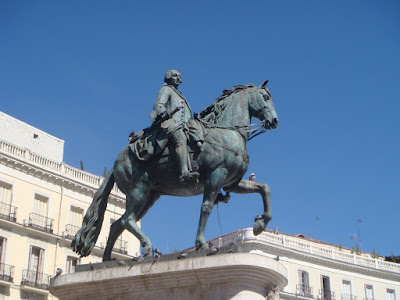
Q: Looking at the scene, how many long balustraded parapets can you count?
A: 2